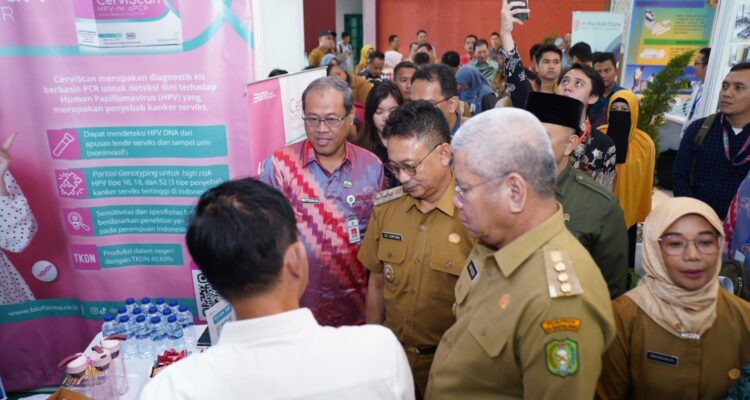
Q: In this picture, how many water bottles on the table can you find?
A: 14